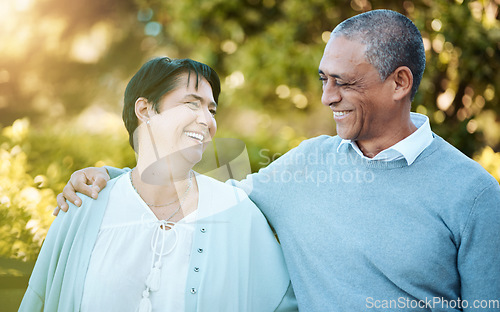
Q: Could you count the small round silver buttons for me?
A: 4